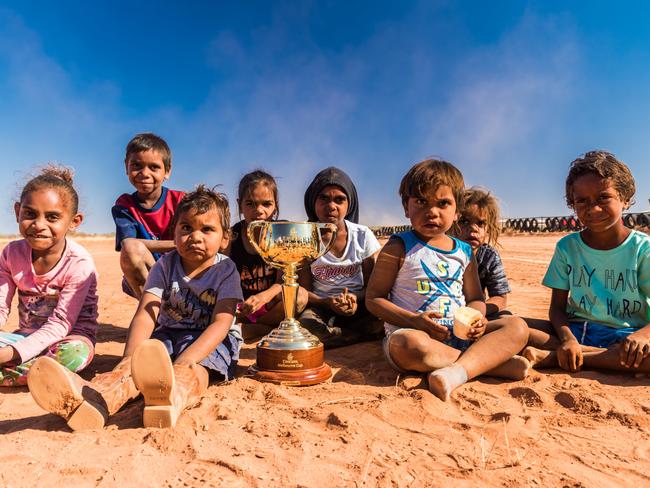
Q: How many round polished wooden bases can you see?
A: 1